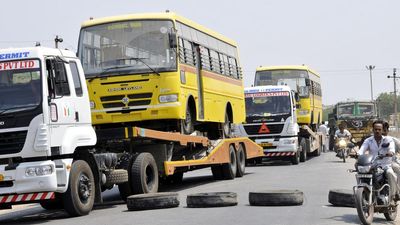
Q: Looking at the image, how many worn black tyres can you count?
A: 4